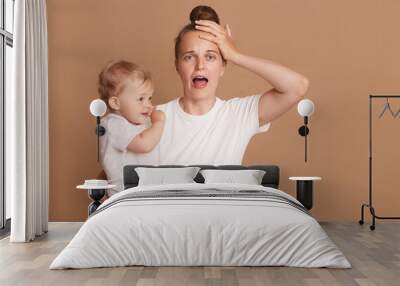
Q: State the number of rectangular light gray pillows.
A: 2